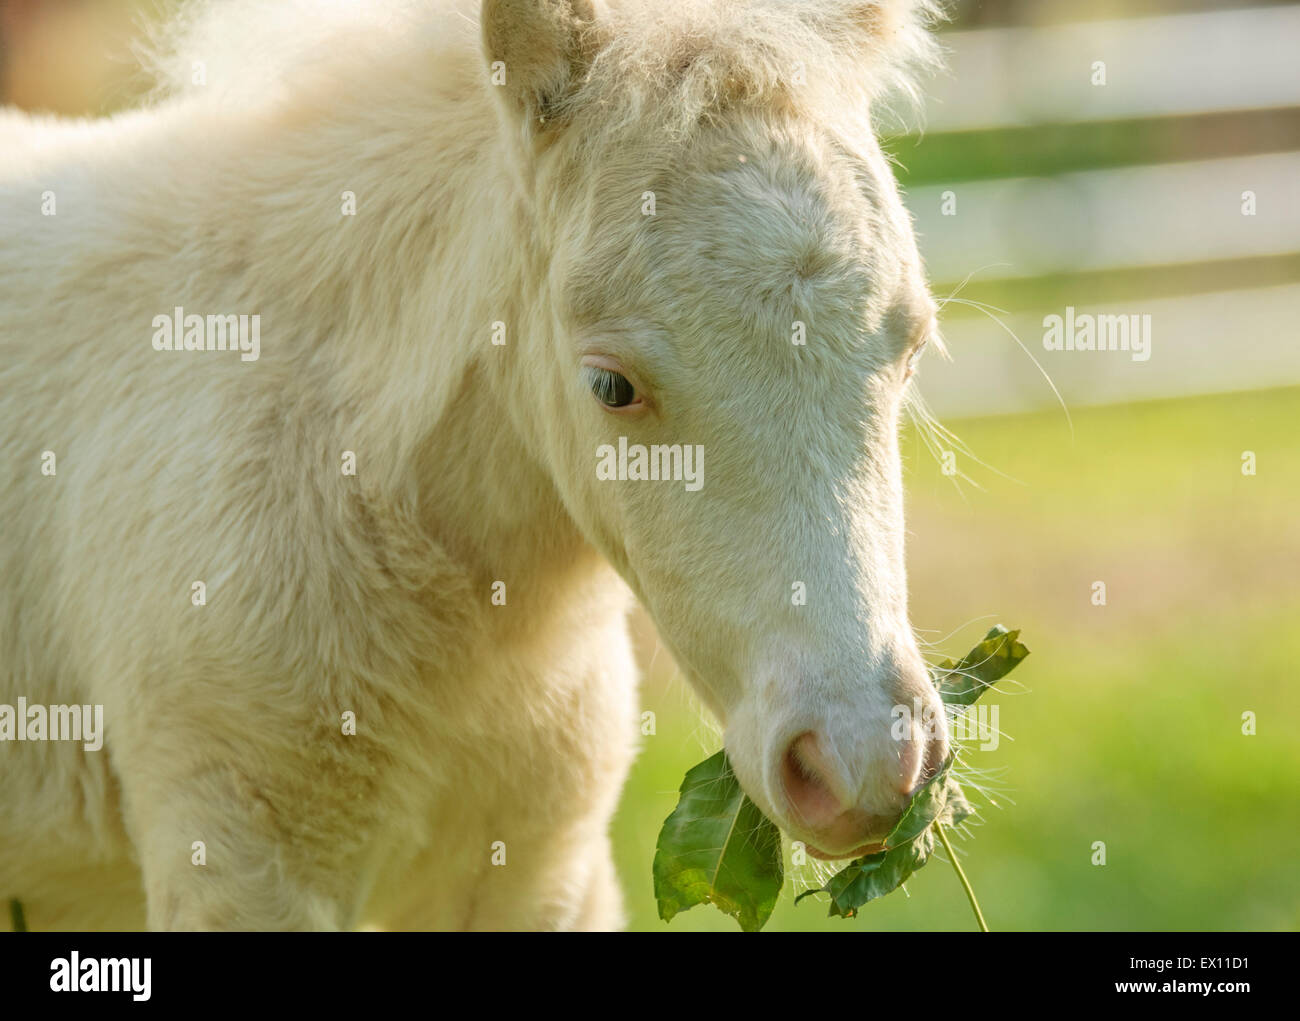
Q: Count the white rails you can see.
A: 3